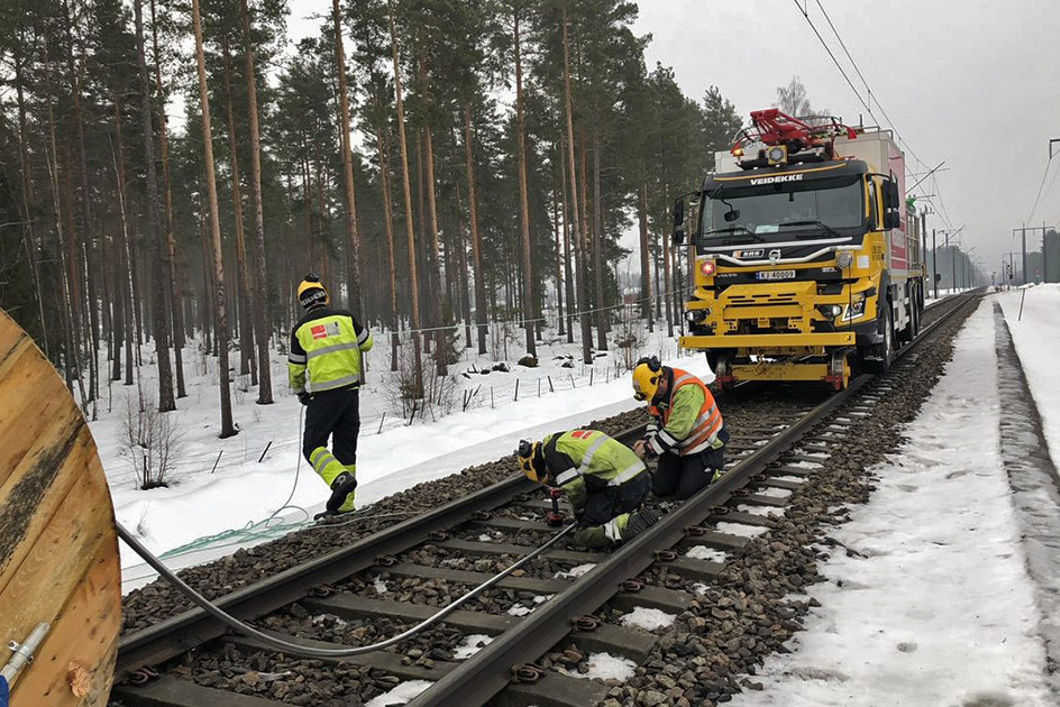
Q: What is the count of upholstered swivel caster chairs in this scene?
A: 0